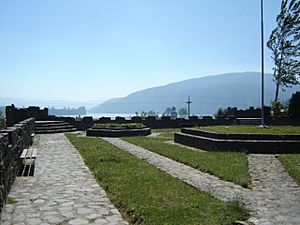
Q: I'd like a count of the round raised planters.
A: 1